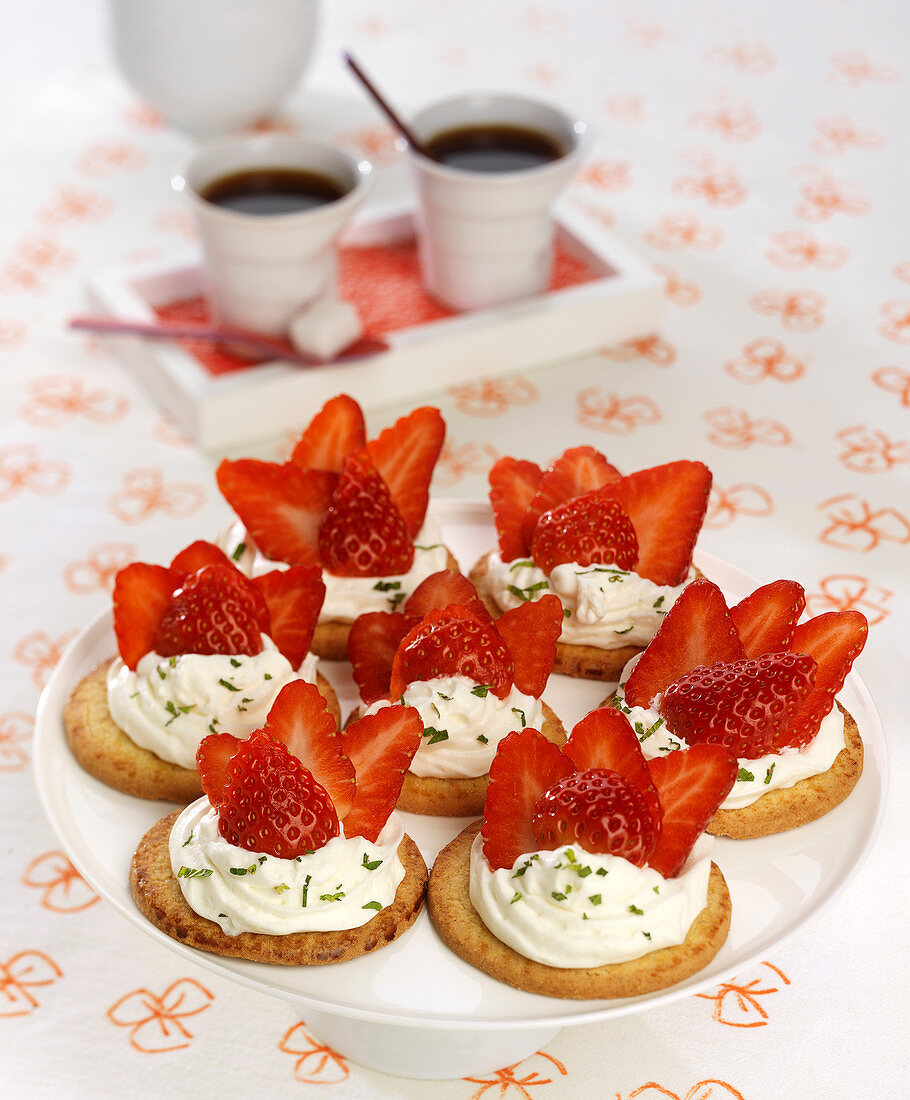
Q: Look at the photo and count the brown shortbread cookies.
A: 7